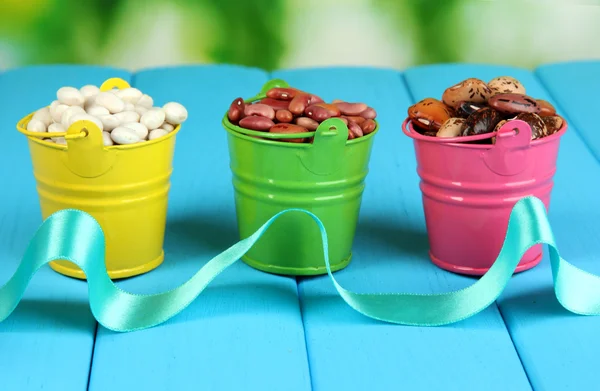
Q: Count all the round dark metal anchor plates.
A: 0